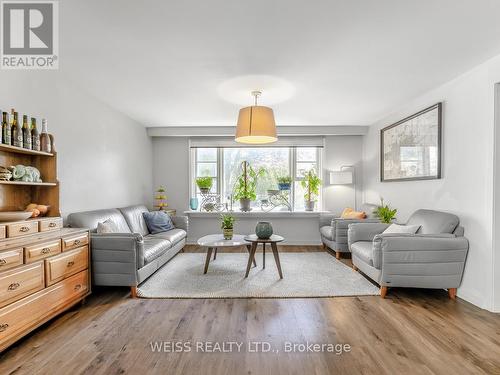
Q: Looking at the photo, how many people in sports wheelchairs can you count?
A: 0